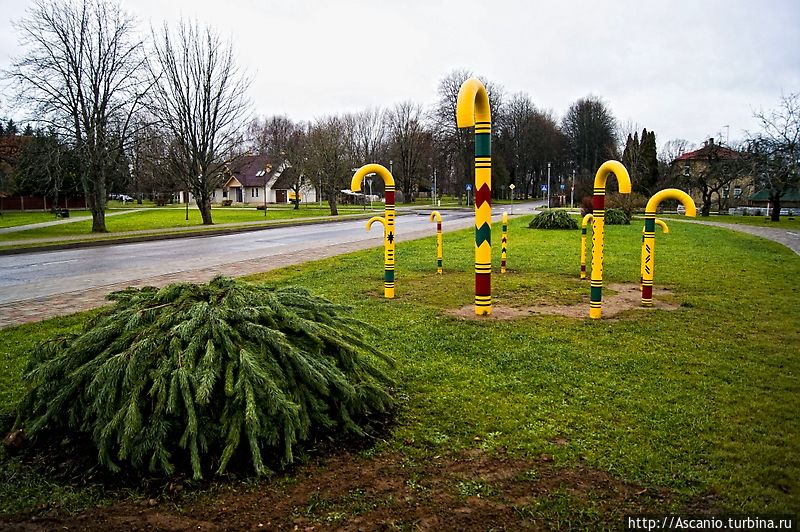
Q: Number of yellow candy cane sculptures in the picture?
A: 9